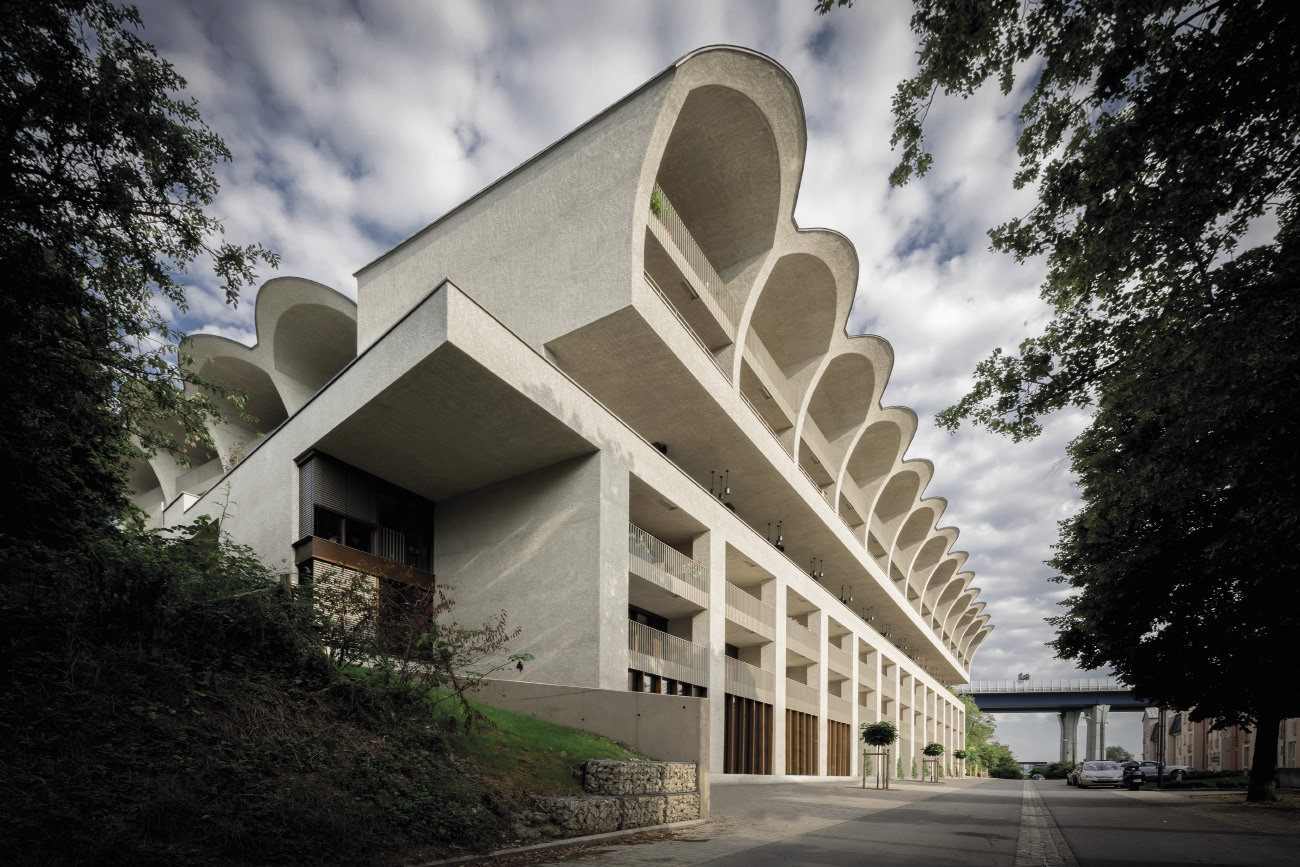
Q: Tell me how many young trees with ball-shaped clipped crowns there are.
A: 3